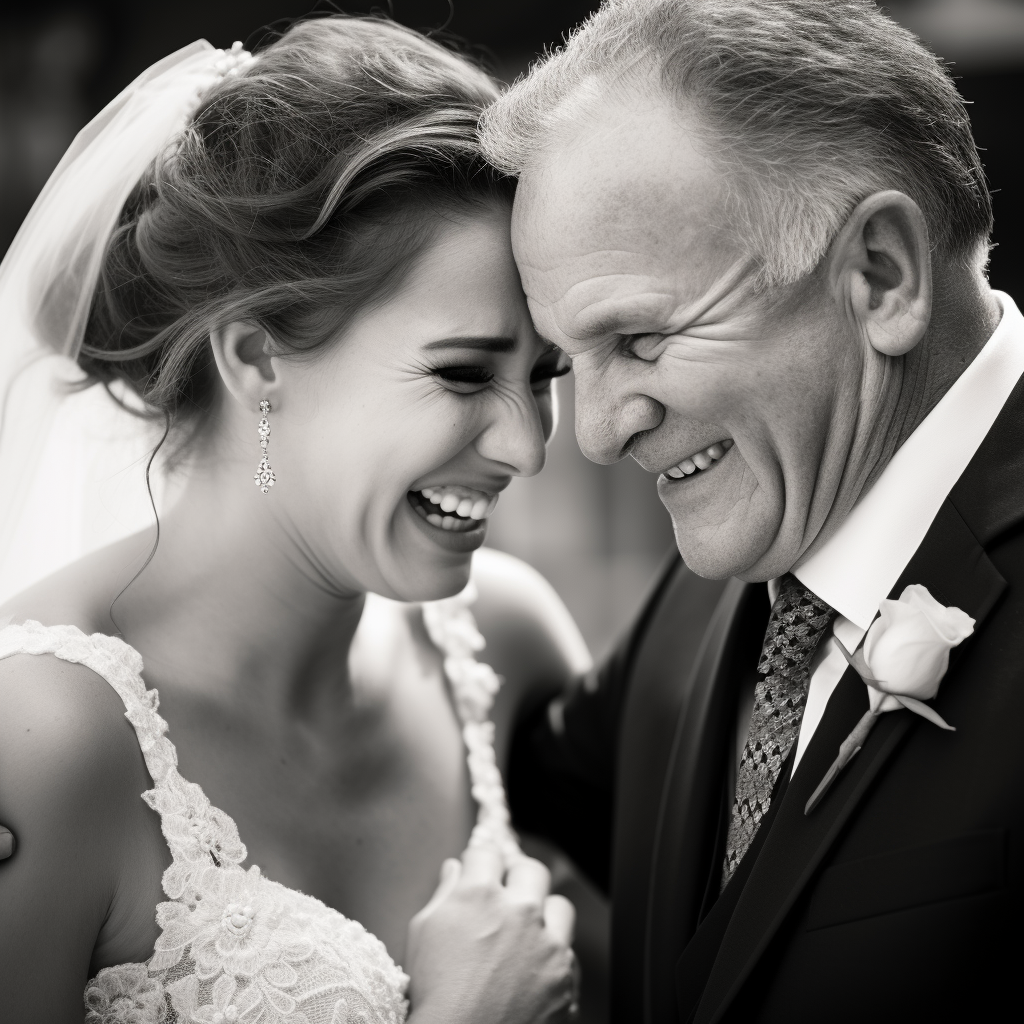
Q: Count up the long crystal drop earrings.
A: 1